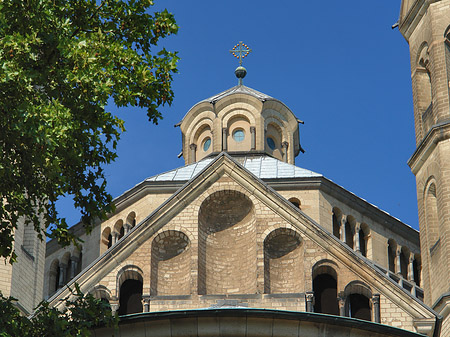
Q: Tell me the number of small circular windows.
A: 3